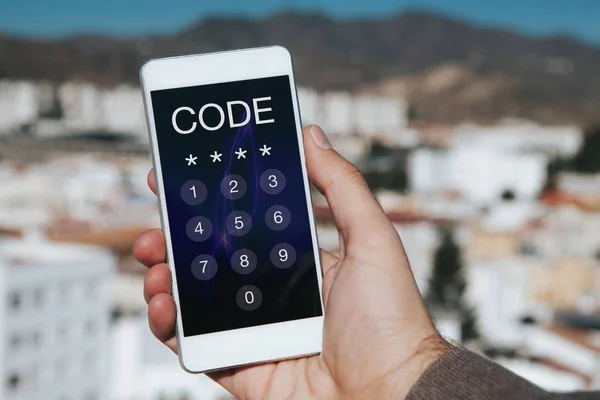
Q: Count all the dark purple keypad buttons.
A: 10